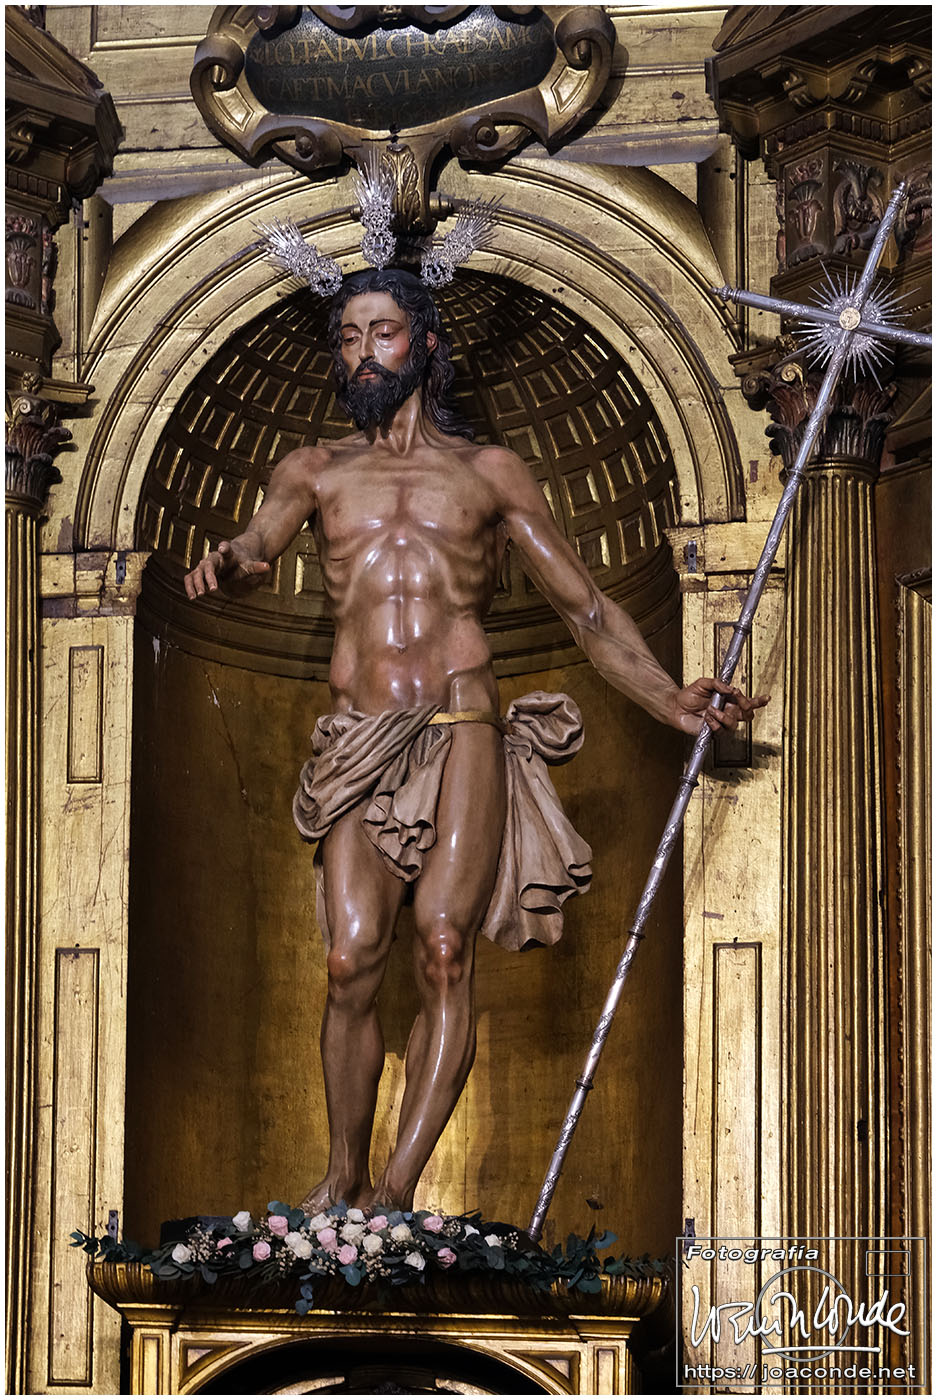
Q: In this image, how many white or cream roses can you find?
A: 12